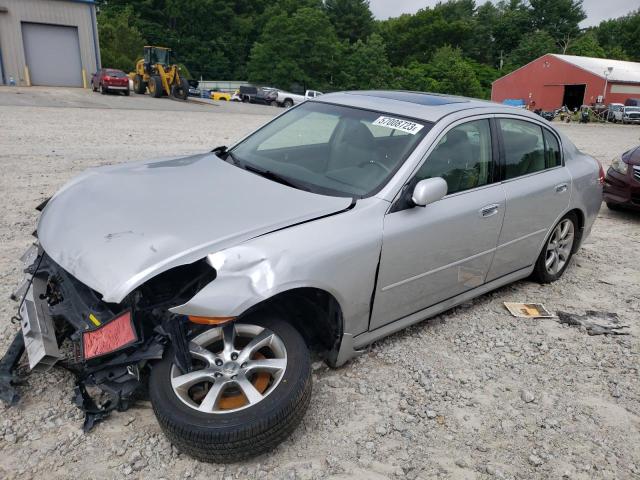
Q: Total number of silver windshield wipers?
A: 0